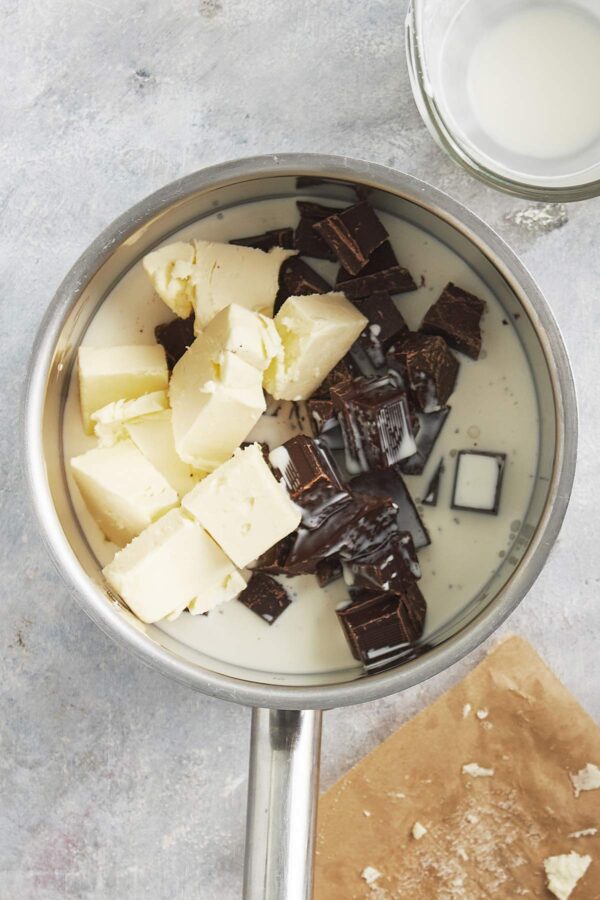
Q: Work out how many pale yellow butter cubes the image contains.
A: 8